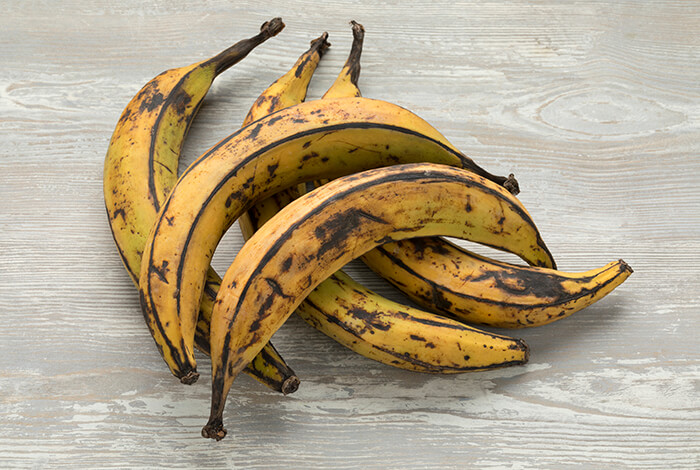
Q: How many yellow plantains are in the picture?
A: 5